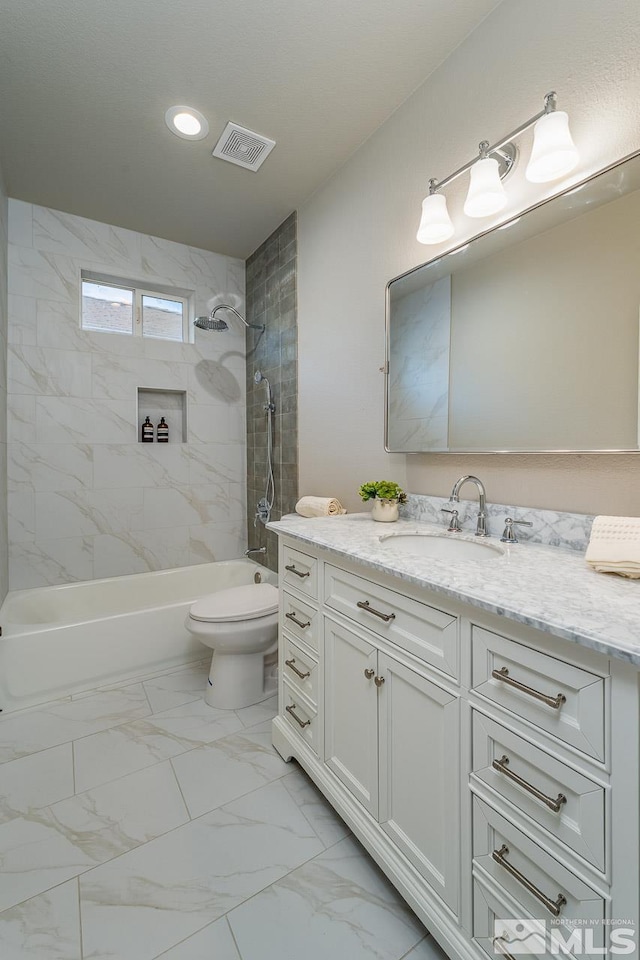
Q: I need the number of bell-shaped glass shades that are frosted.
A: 3